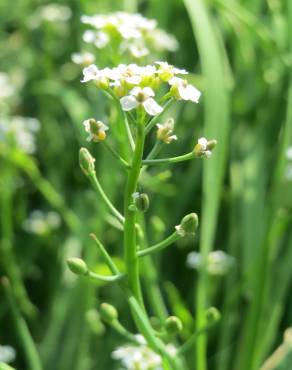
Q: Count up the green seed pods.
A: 7